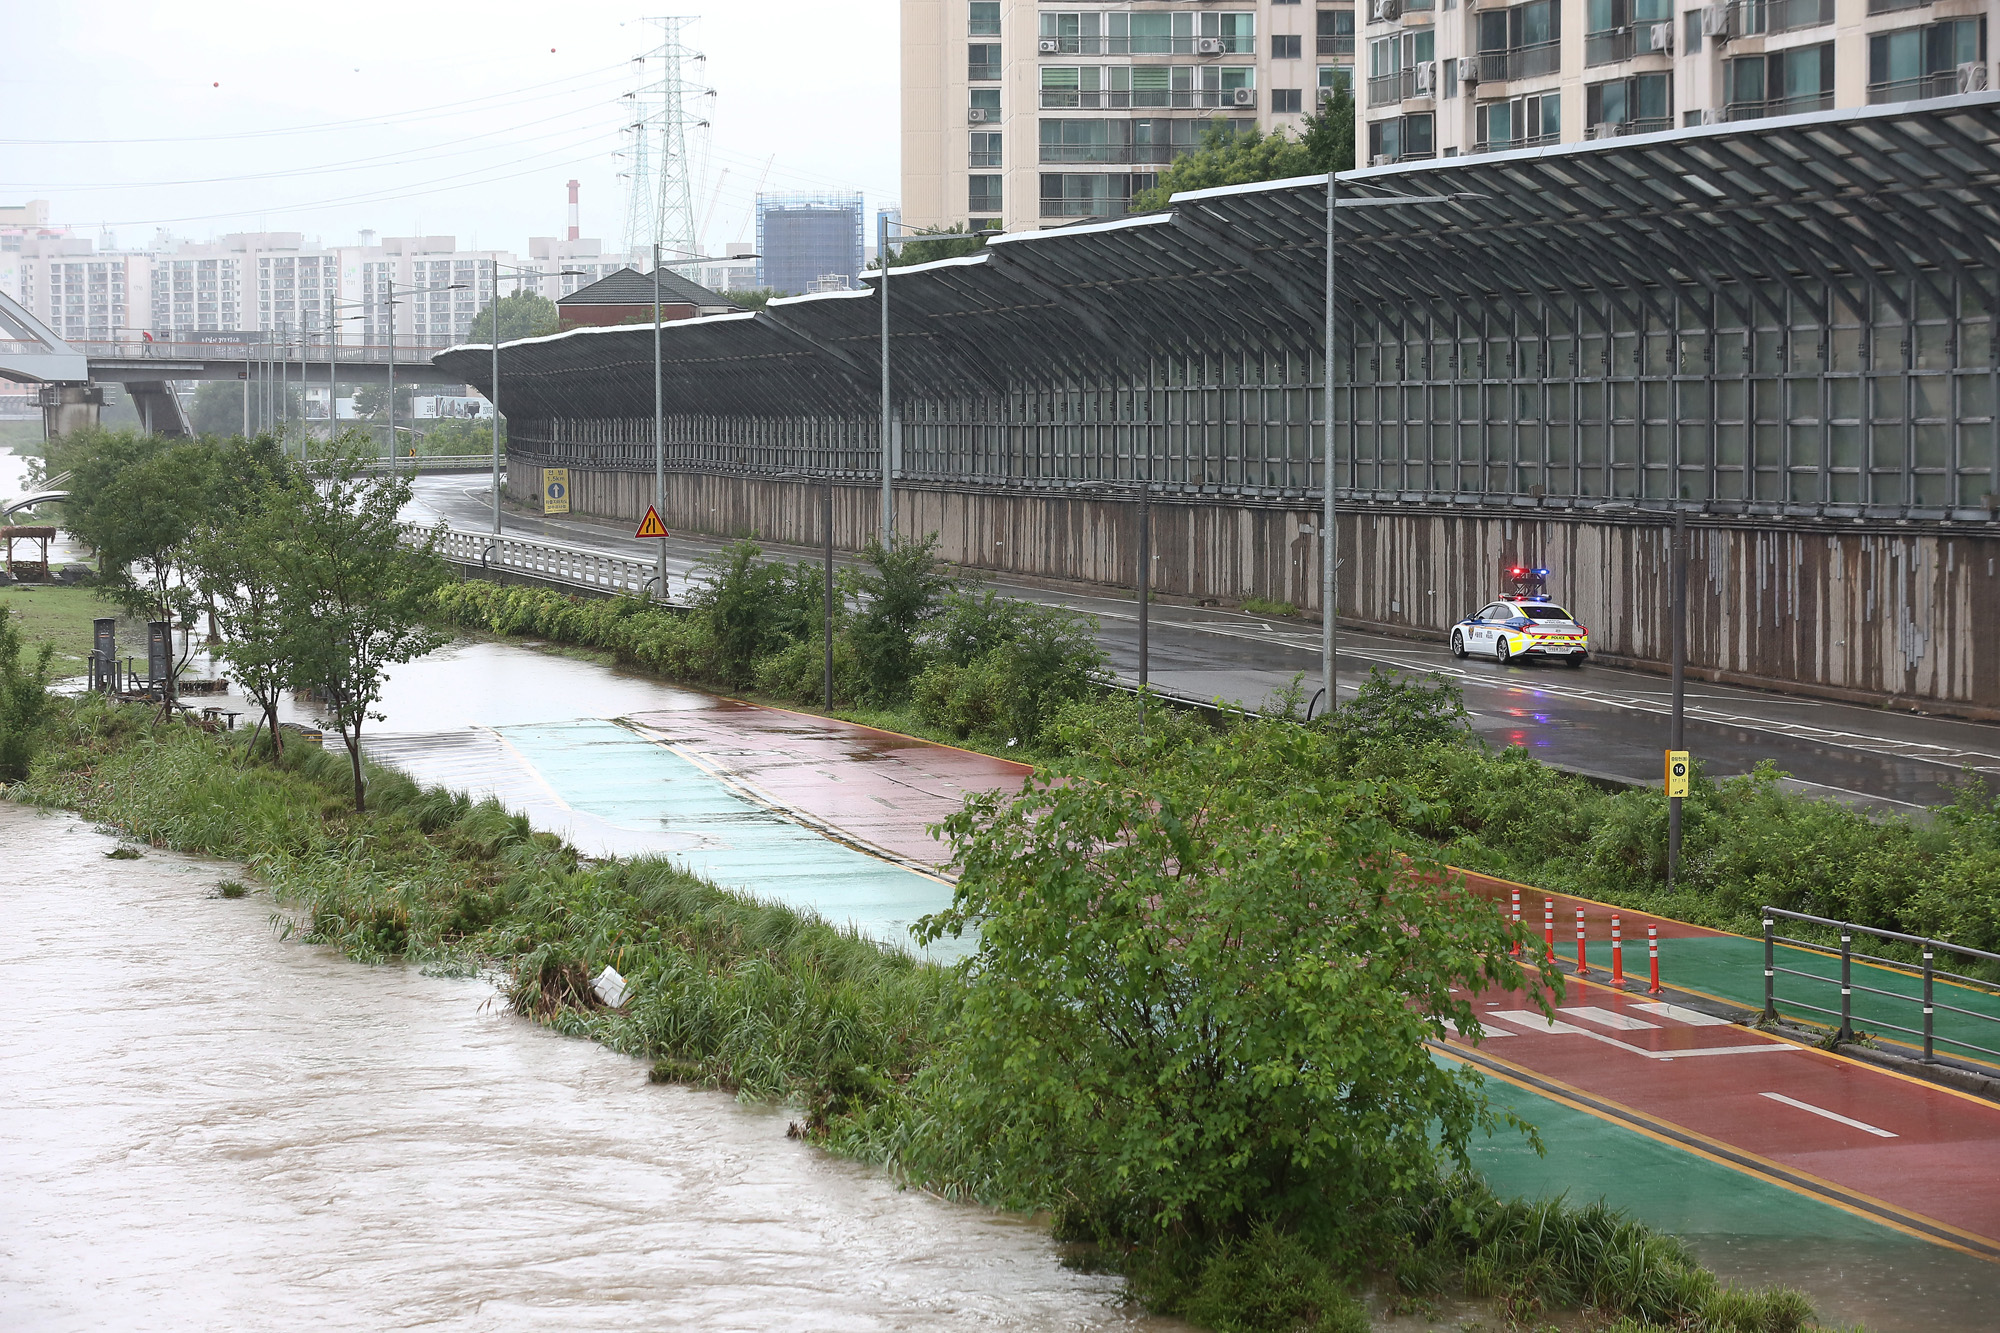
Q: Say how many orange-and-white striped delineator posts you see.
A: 5